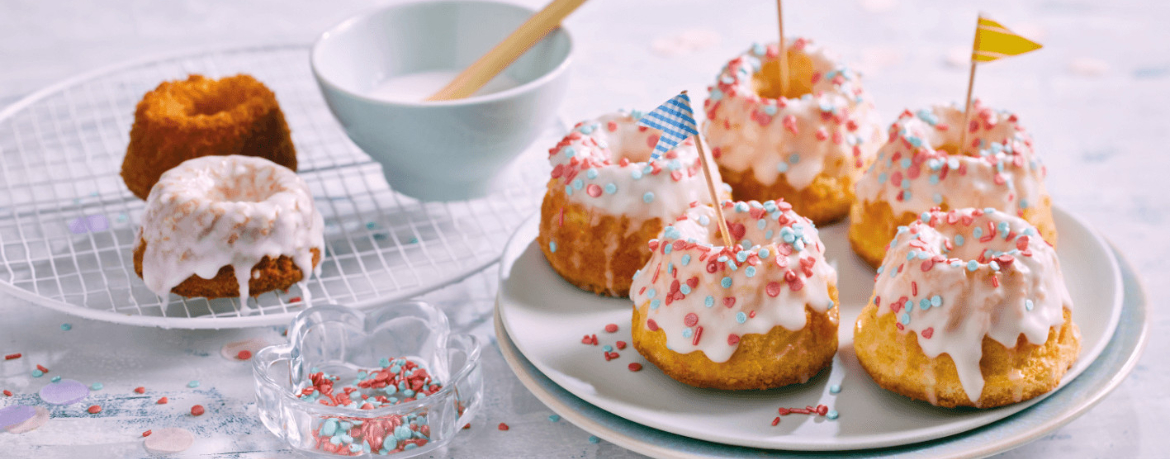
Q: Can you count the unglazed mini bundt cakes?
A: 1